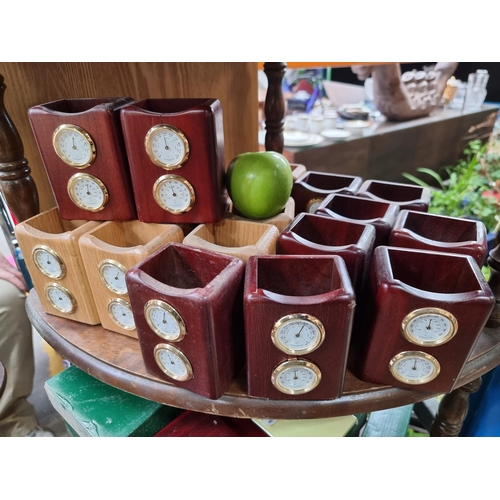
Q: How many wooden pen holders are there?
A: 15